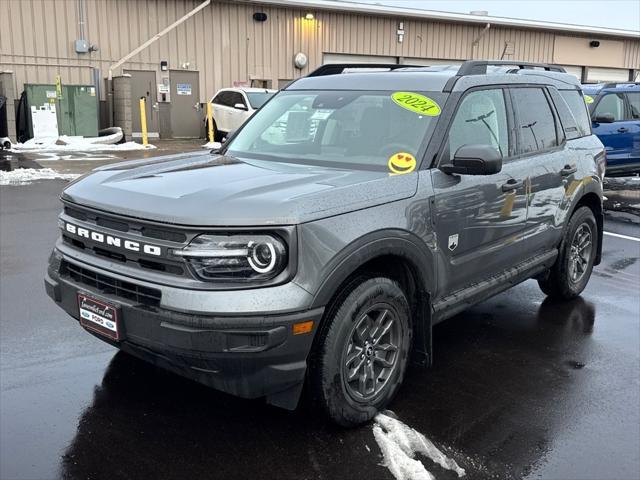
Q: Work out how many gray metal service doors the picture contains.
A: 2